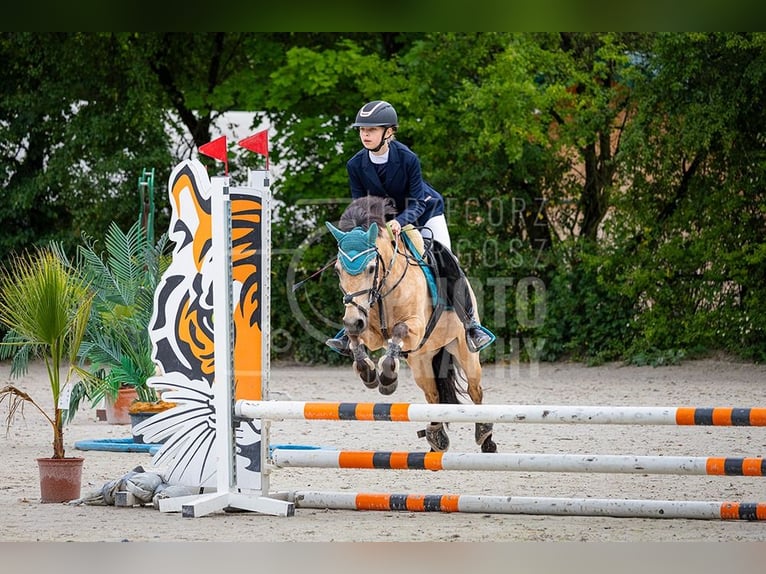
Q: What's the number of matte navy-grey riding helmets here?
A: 1